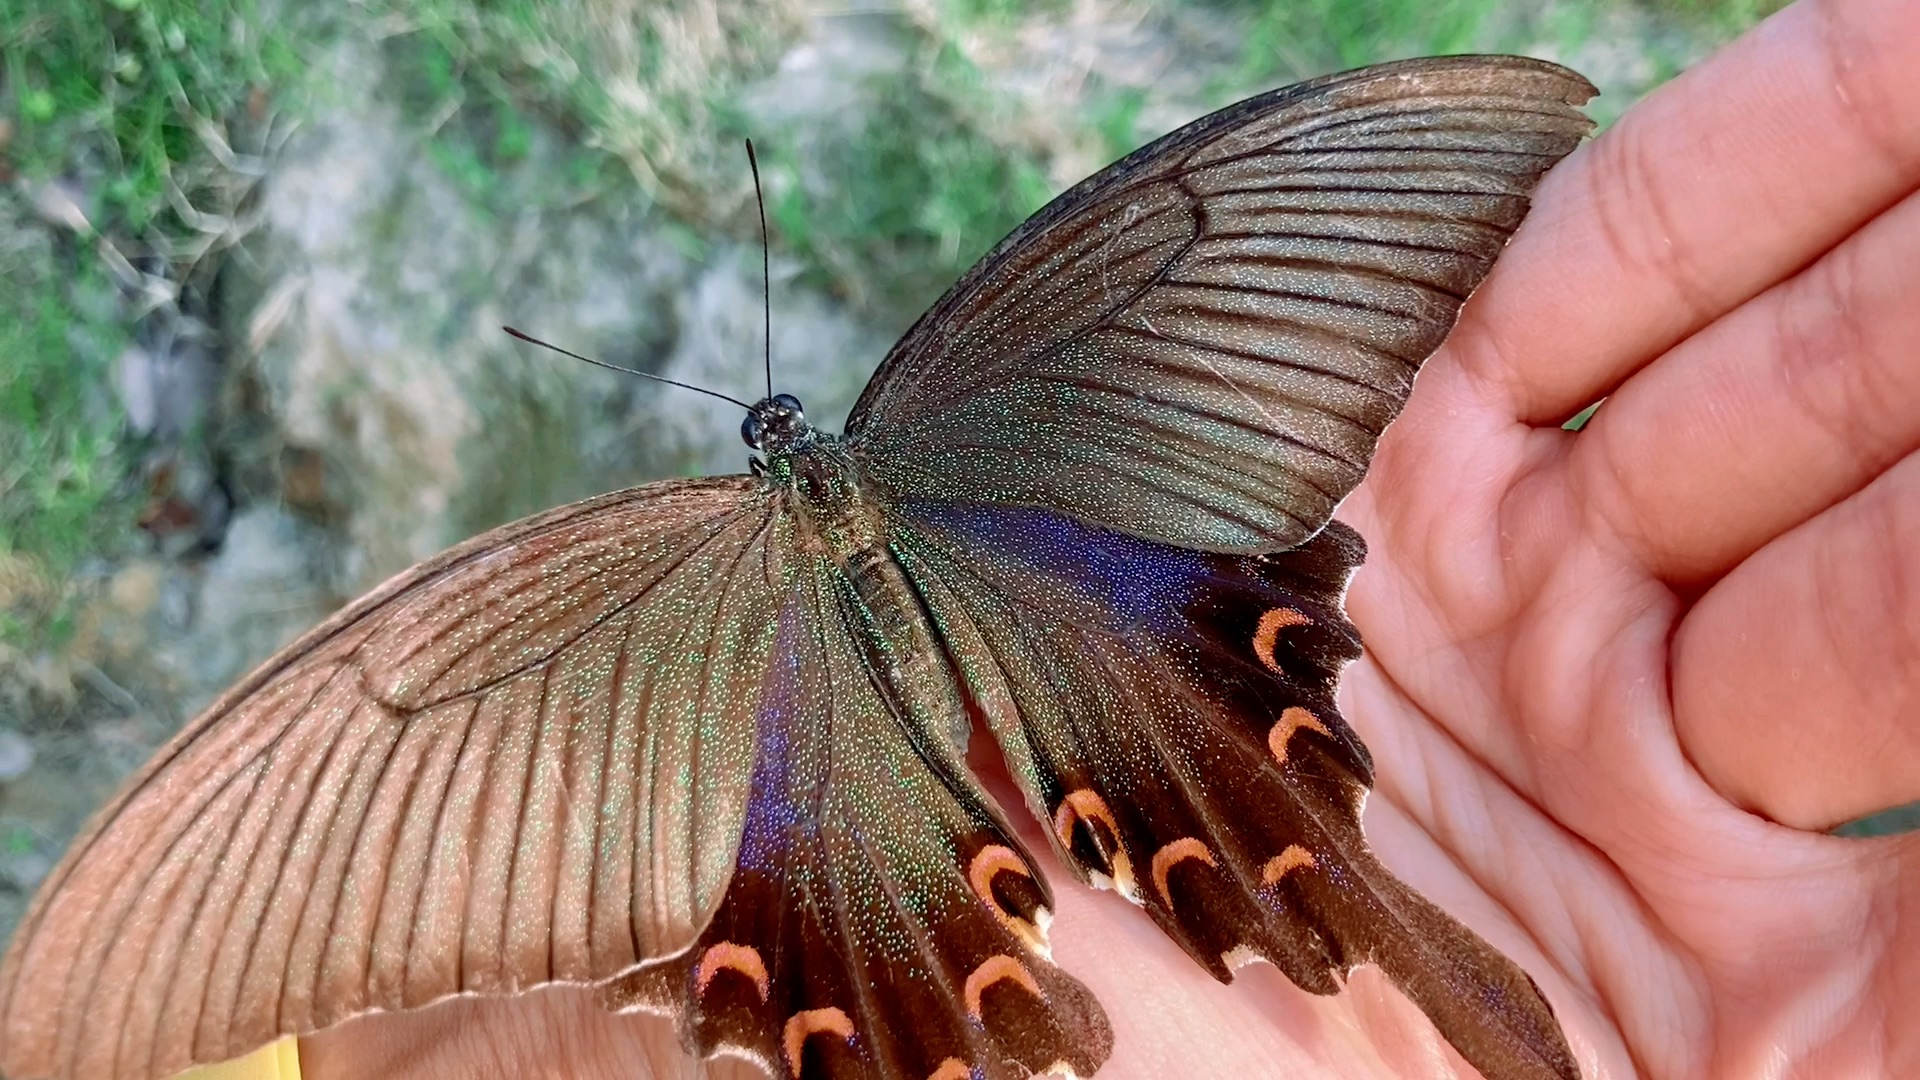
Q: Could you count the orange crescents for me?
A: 10